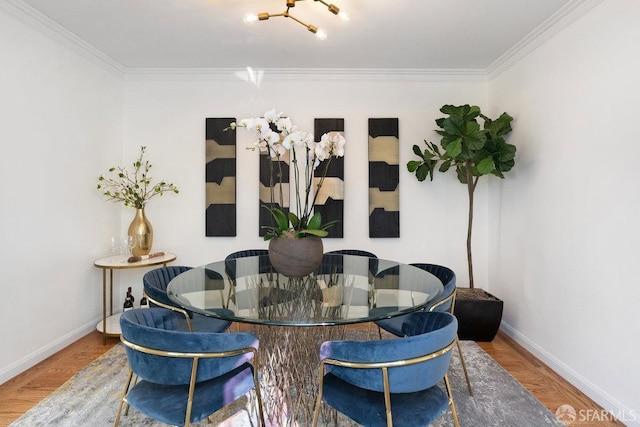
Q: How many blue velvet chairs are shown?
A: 6